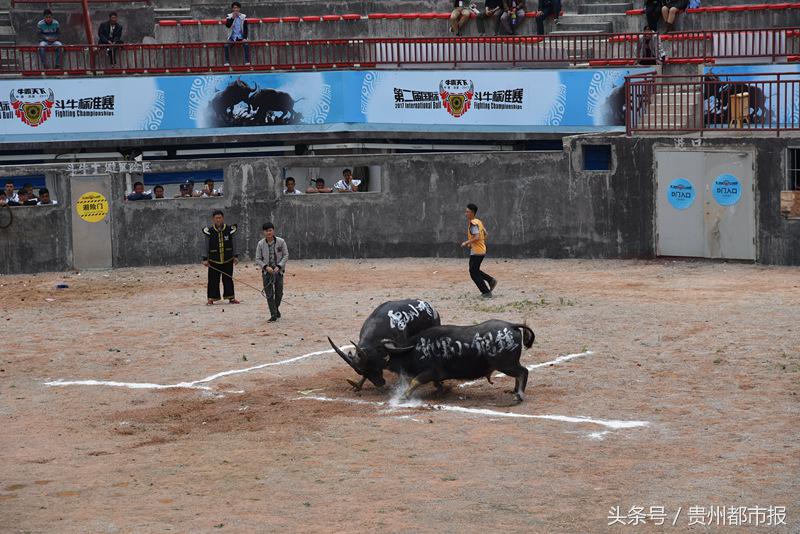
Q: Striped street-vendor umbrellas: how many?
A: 0